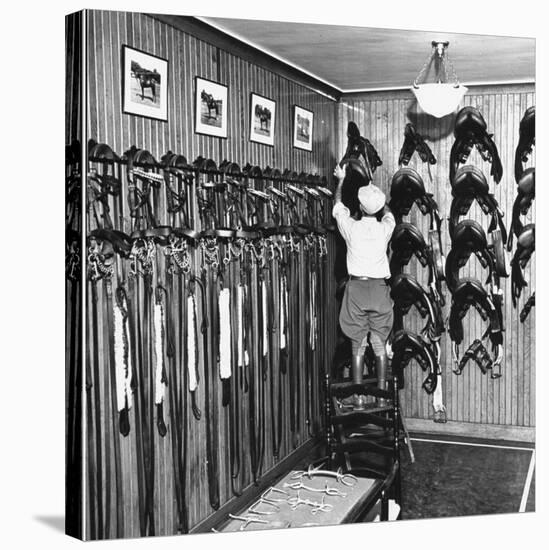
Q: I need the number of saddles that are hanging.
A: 12